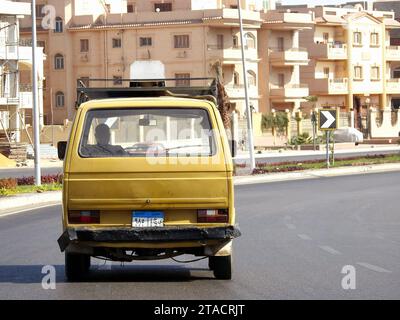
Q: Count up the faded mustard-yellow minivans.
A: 1